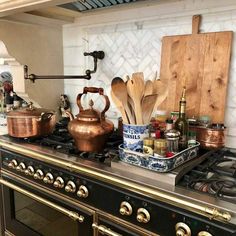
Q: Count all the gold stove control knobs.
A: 12